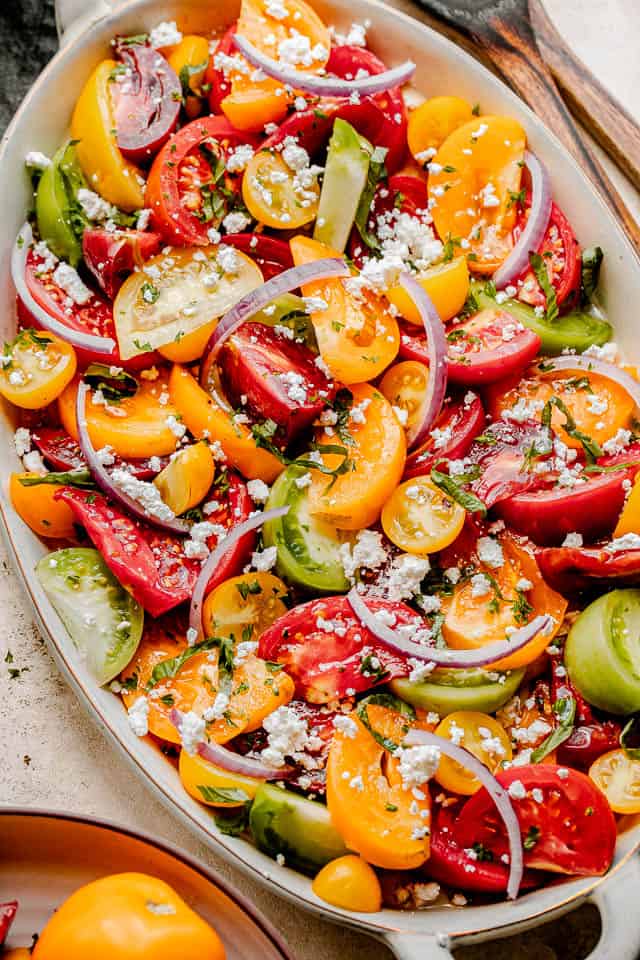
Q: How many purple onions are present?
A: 11